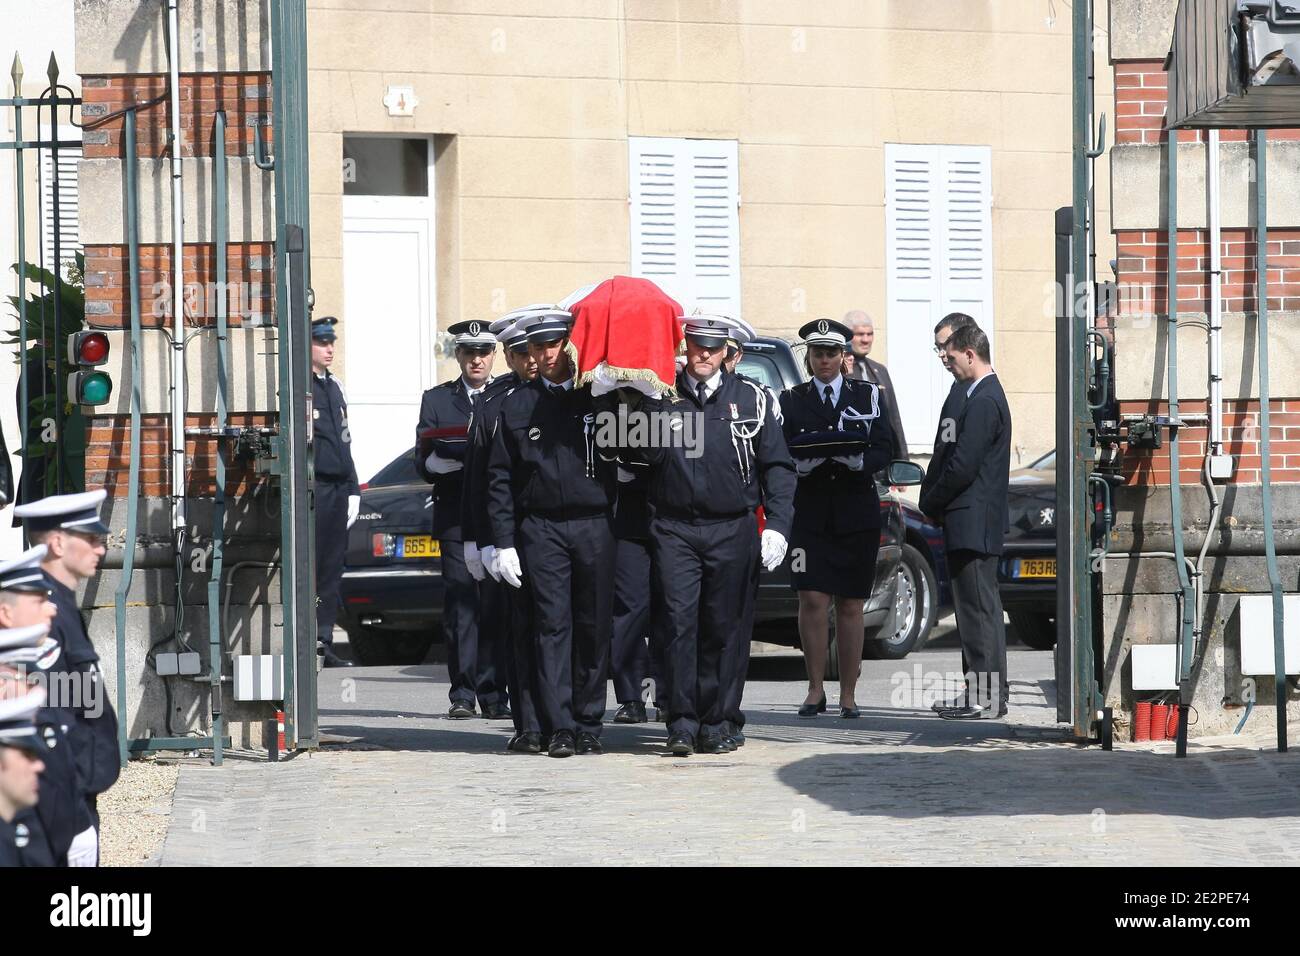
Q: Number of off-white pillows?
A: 0